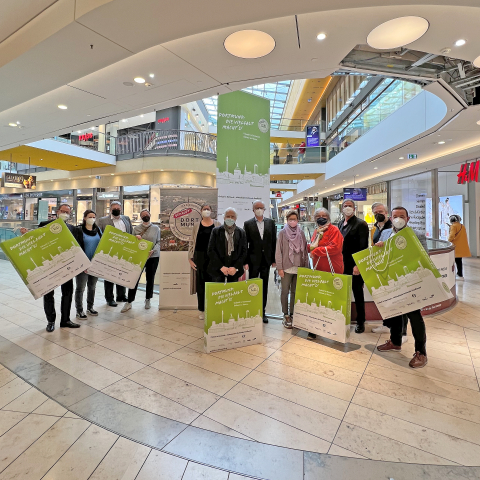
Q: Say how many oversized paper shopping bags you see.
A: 5